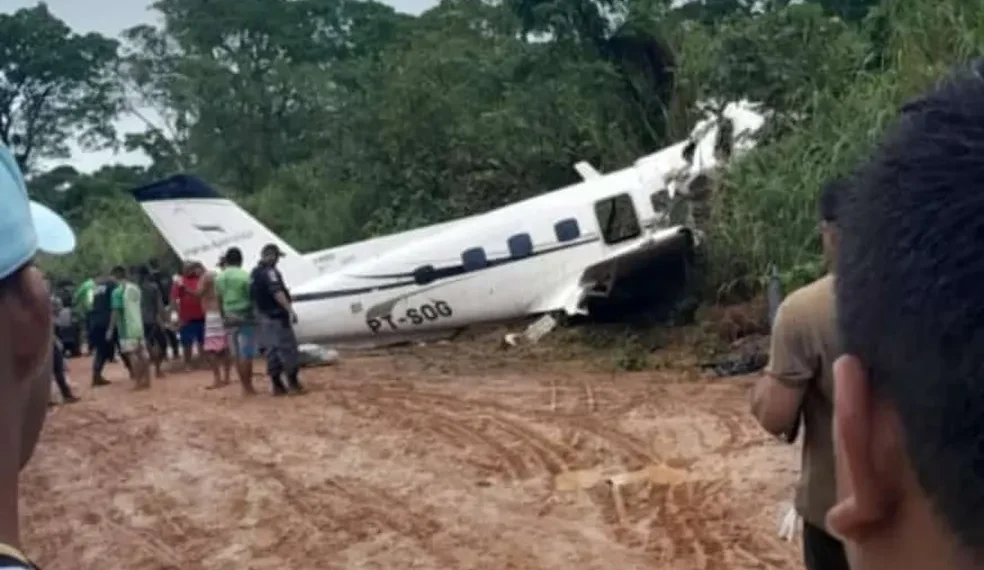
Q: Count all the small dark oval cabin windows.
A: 4